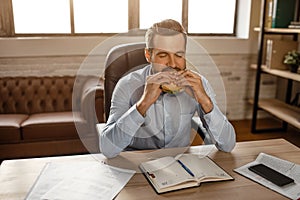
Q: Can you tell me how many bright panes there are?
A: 4